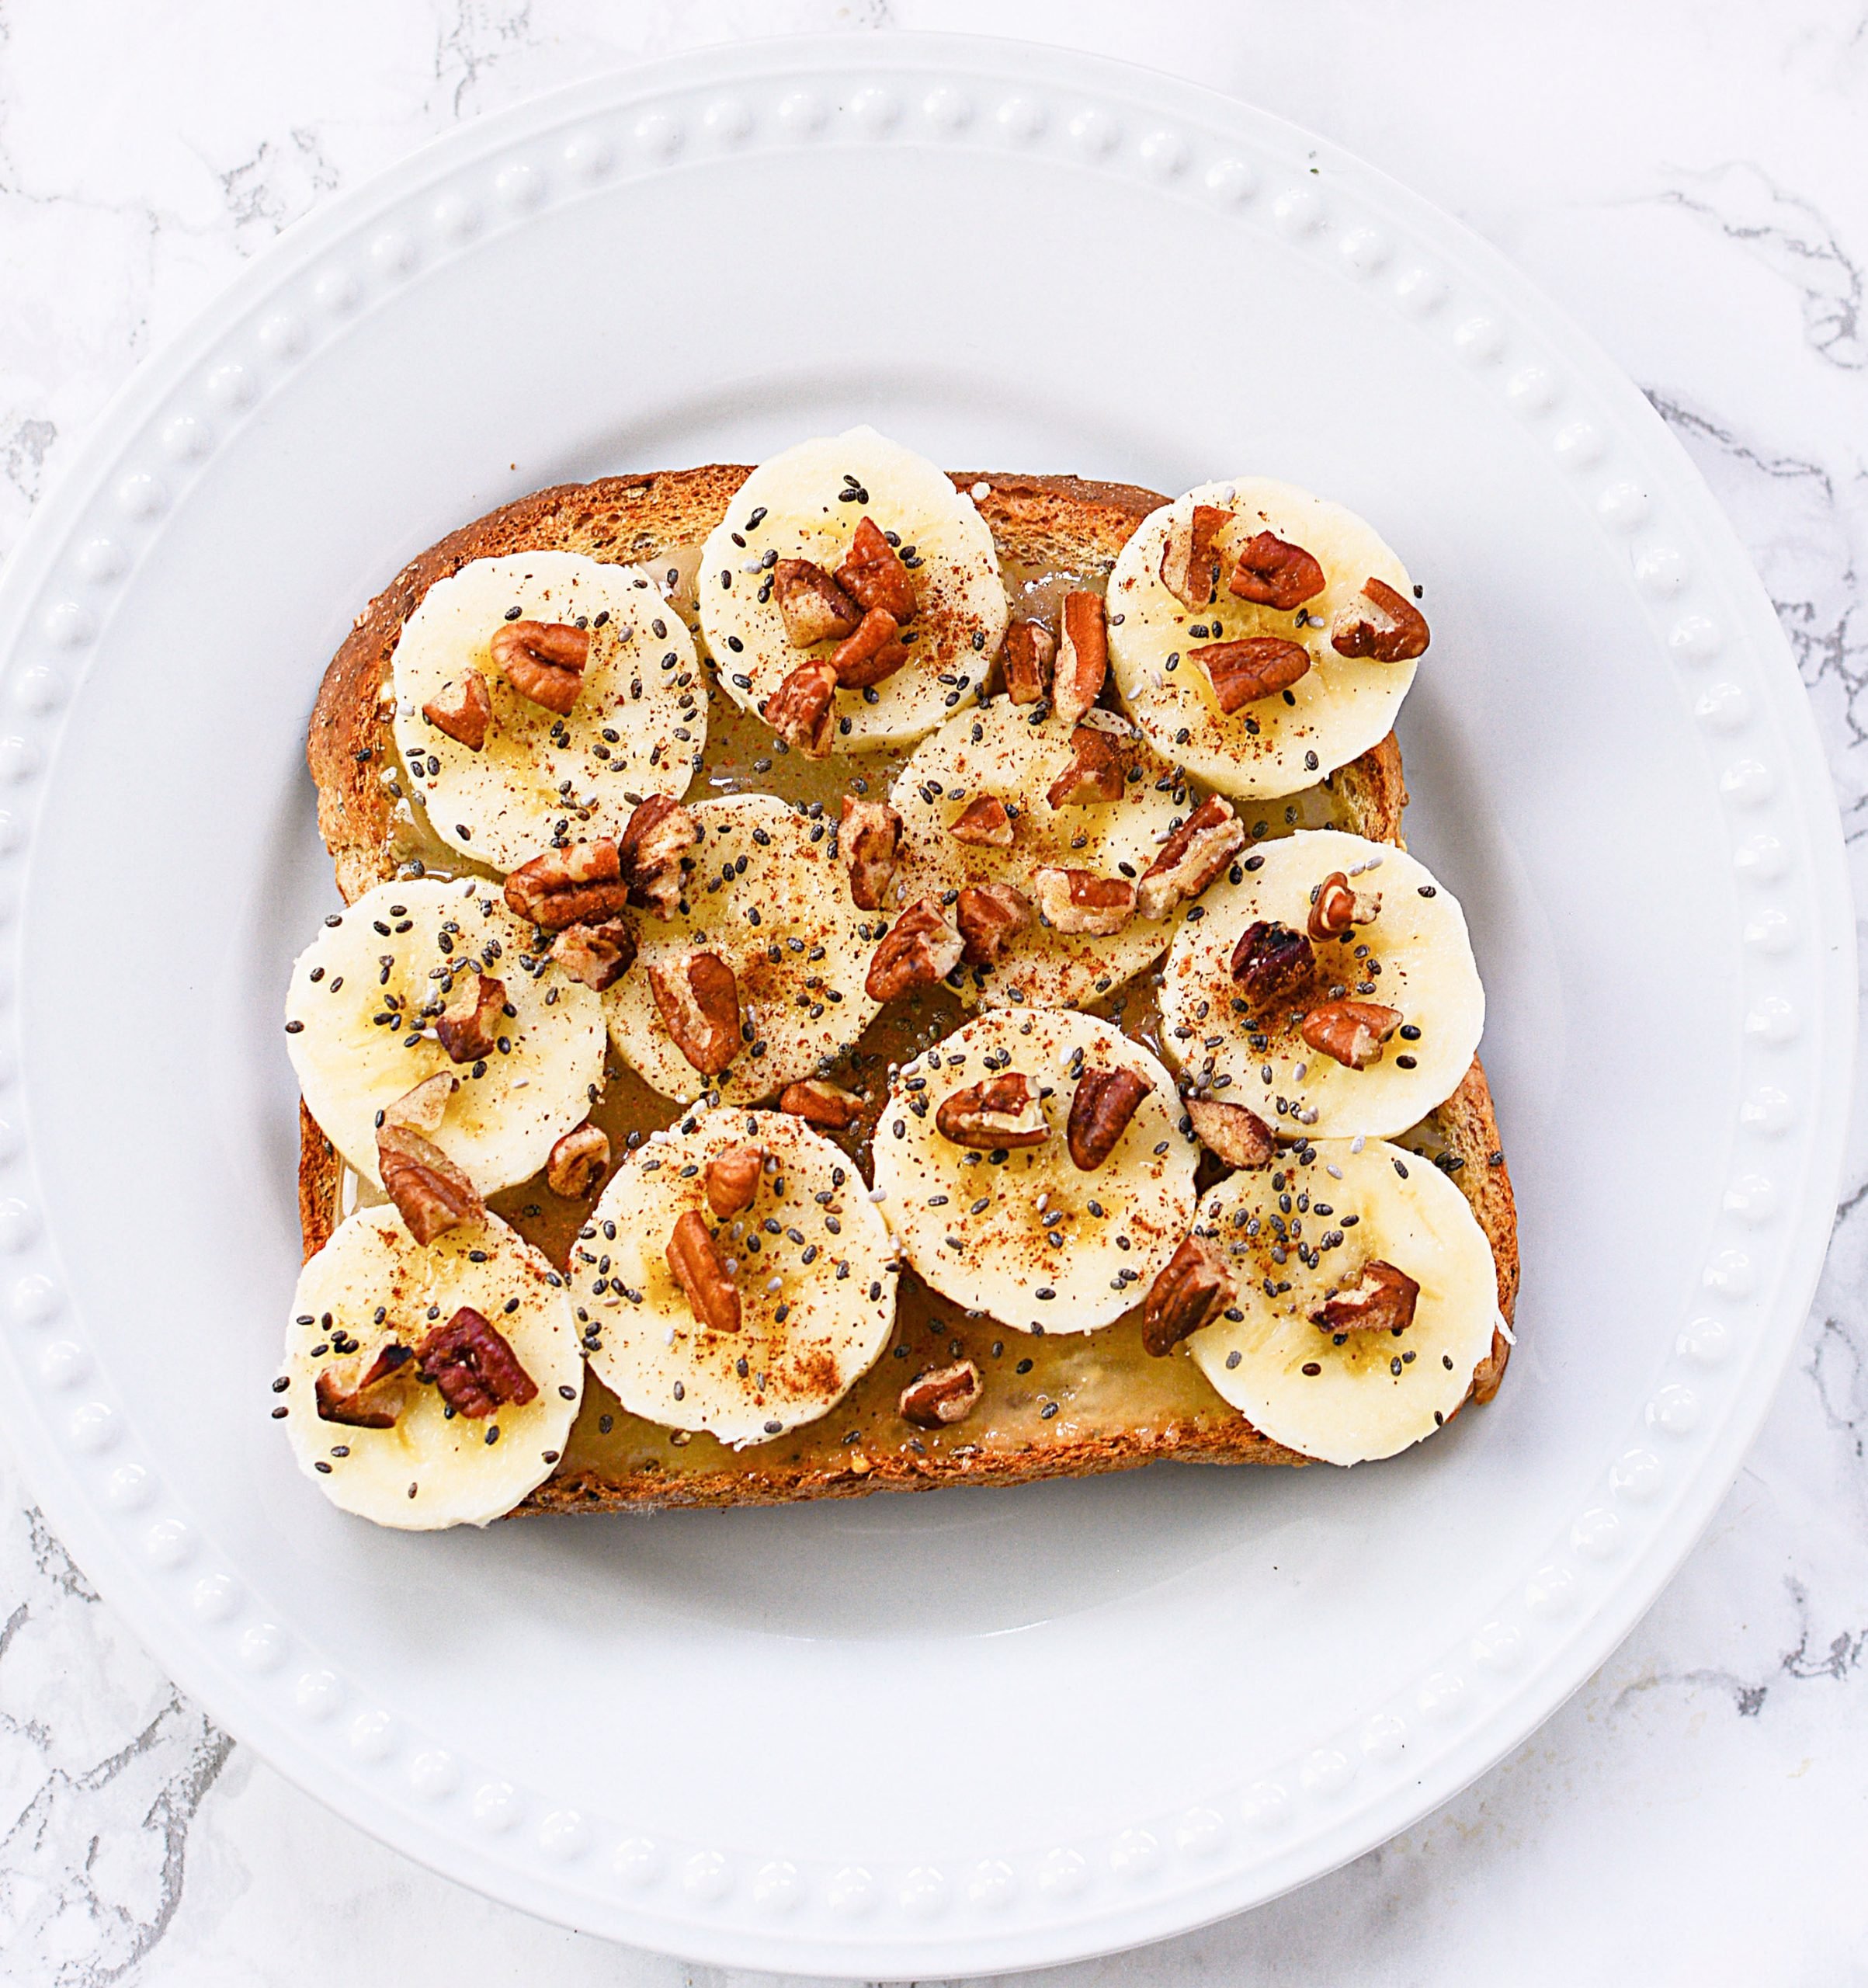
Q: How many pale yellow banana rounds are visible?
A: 11